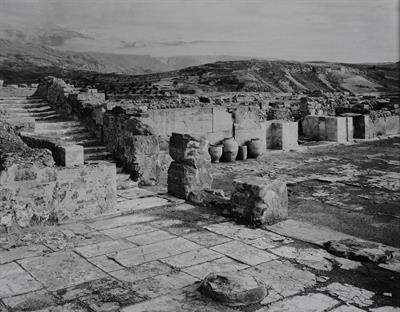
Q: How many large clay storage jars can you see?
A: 4